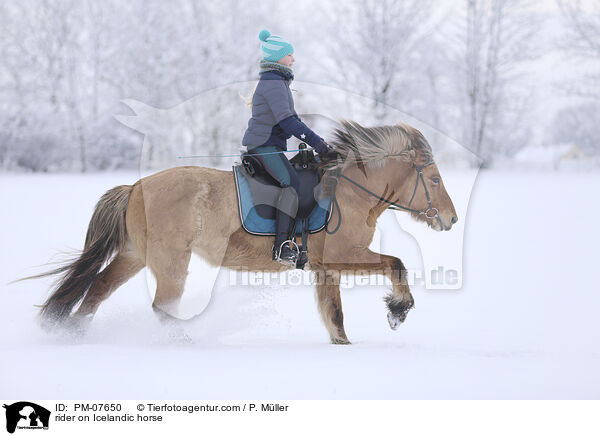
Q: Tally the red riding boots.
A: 0